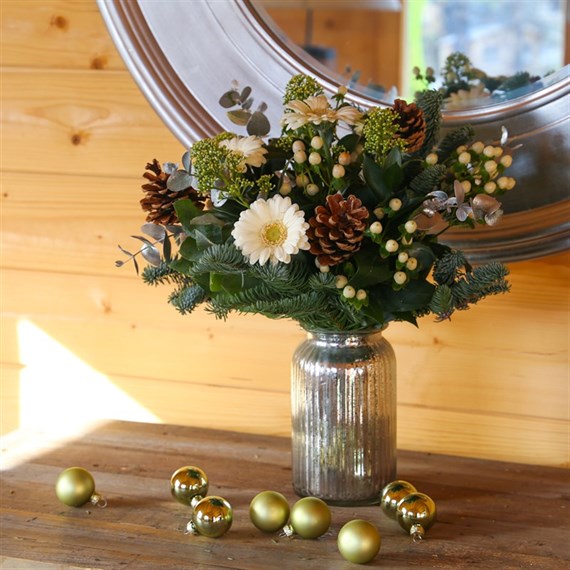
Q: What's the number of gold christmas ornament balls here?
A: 8